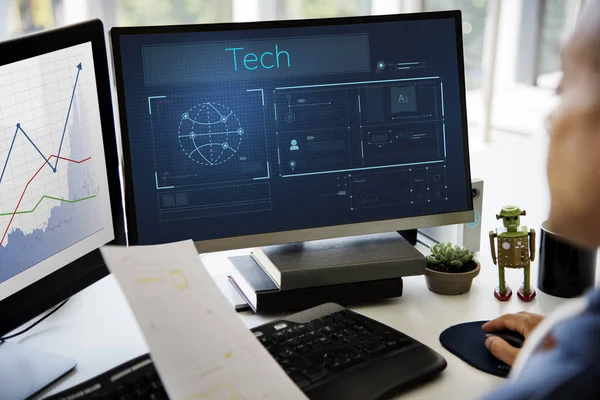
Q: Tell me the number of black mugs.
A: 1